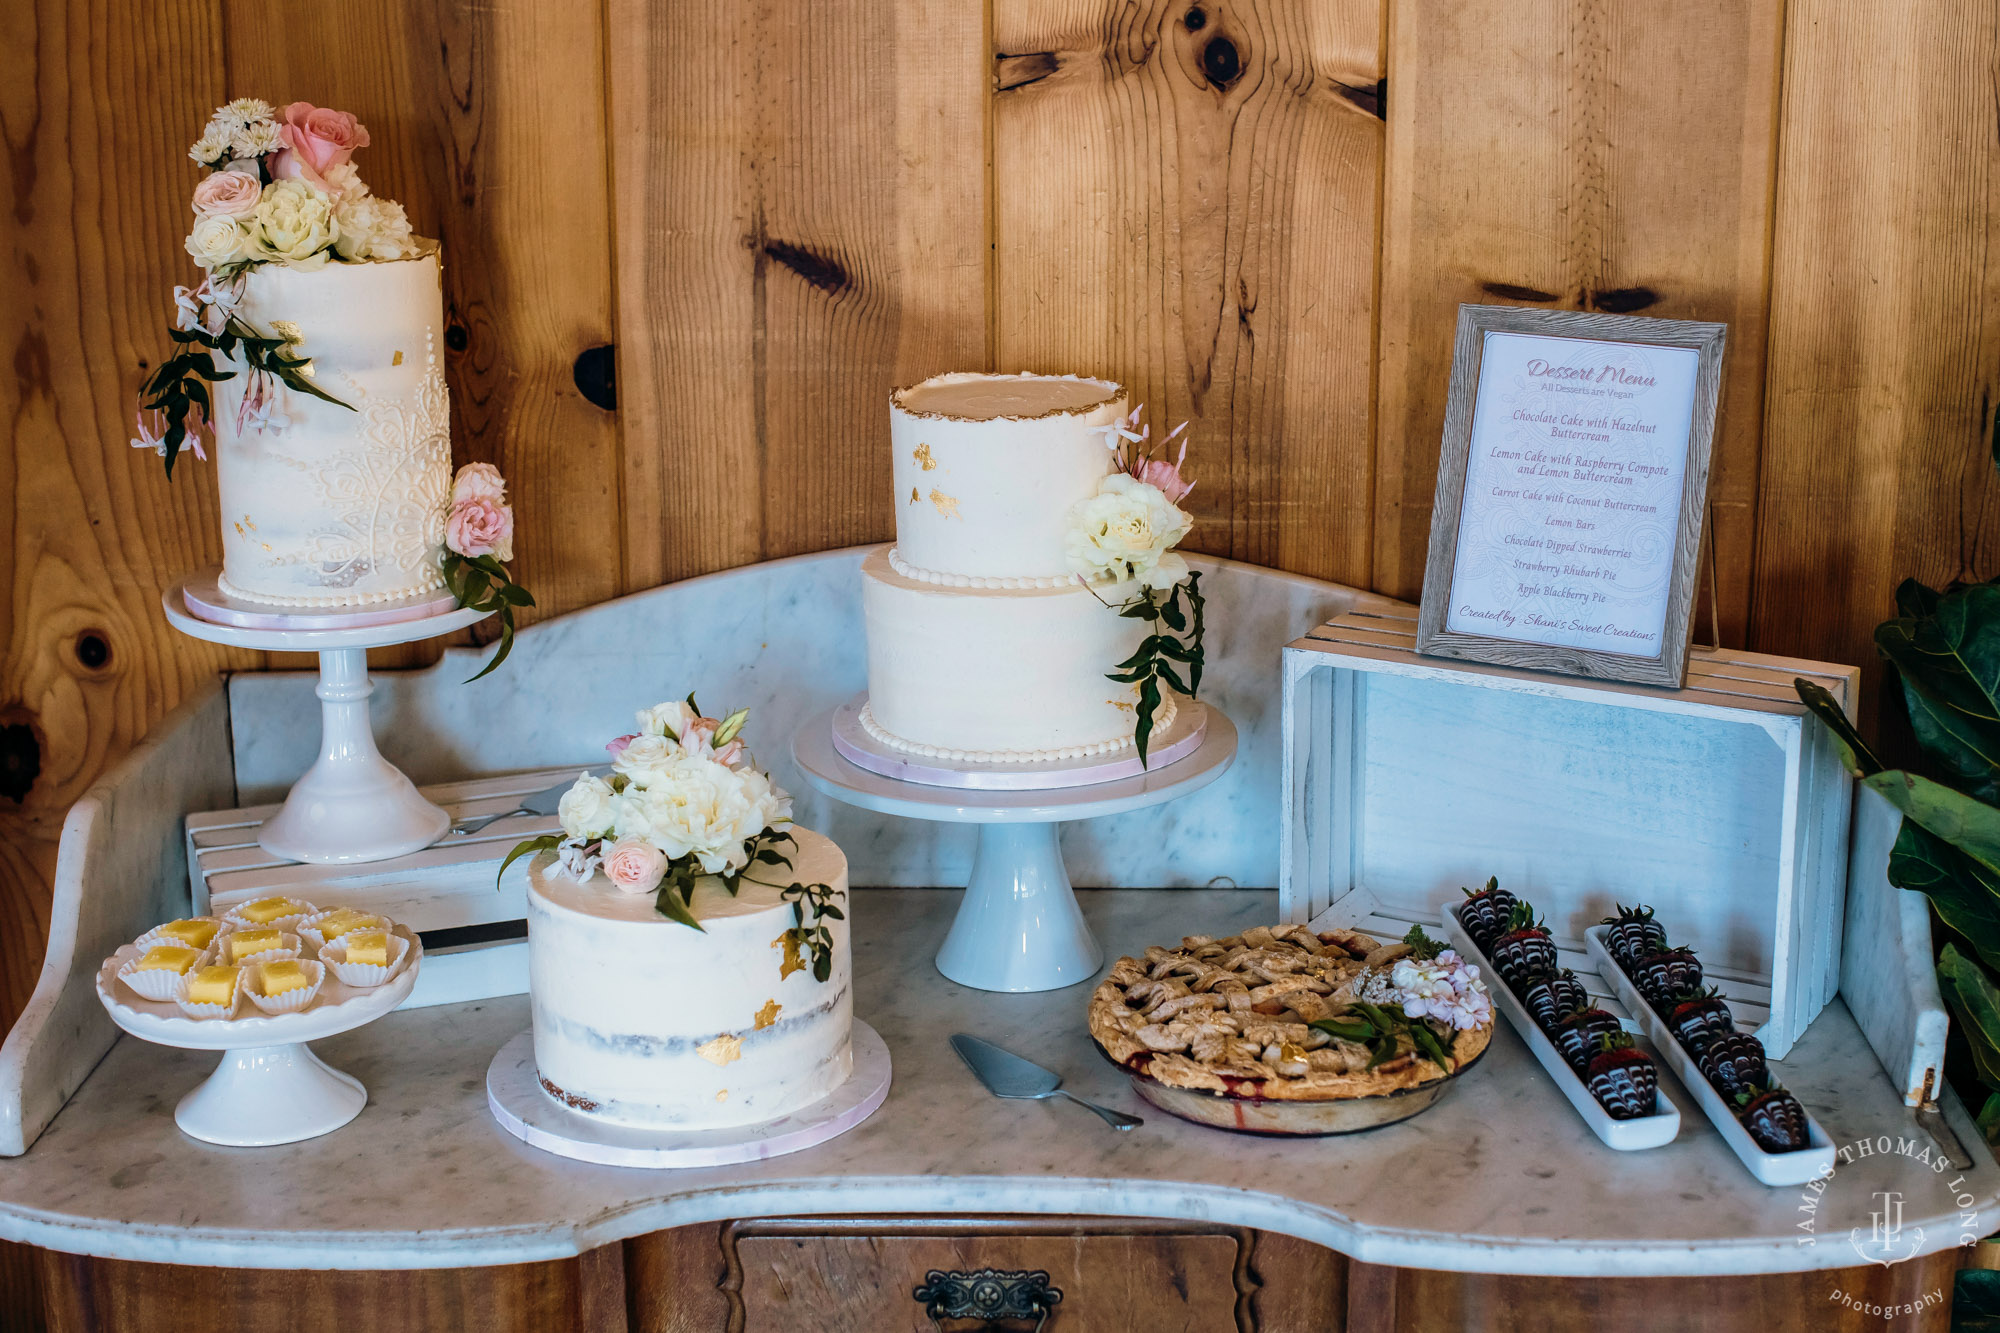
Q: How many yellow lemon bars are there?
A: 8